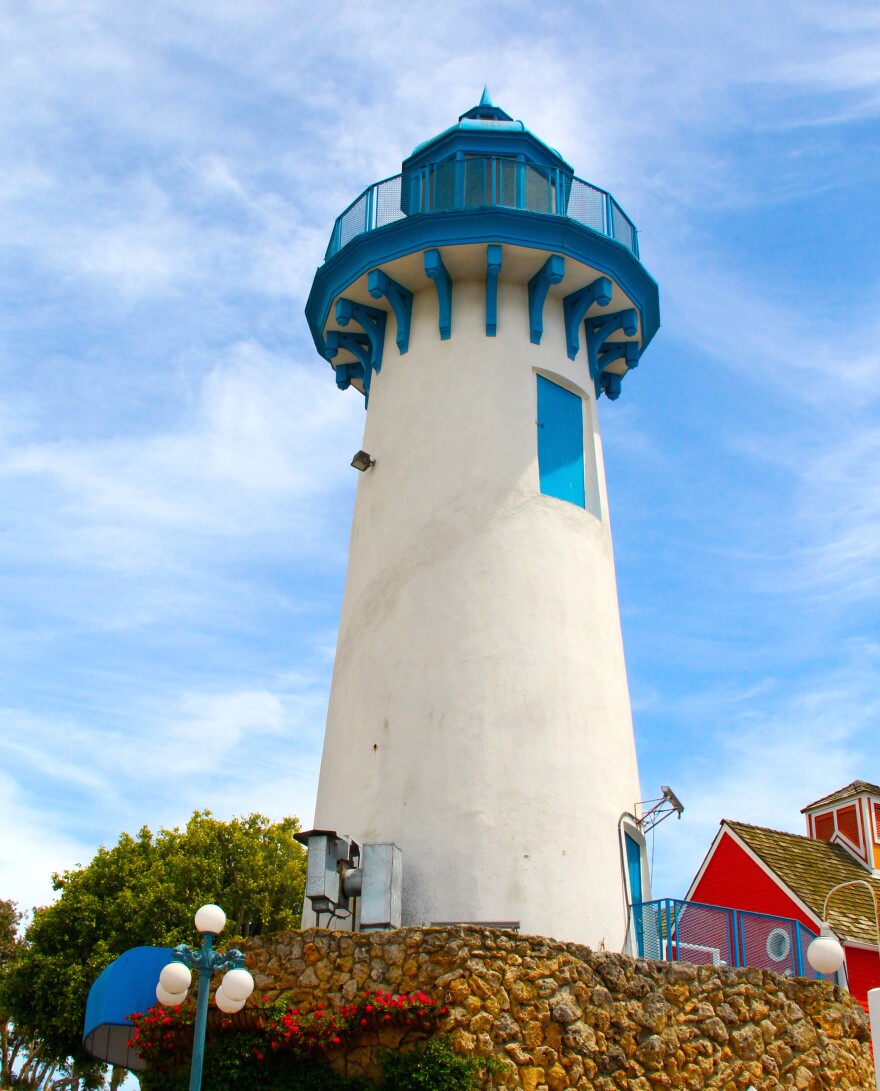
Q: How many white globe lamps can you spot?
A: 6